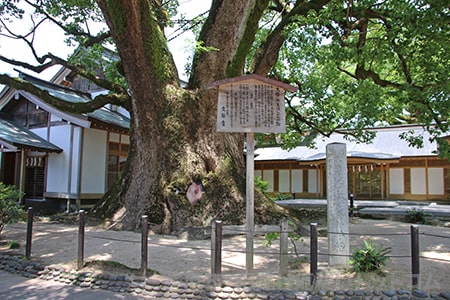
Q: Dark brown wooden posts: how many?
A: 6